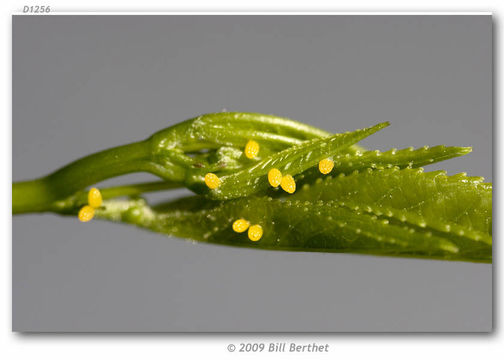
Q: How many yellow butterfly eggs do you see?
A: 9